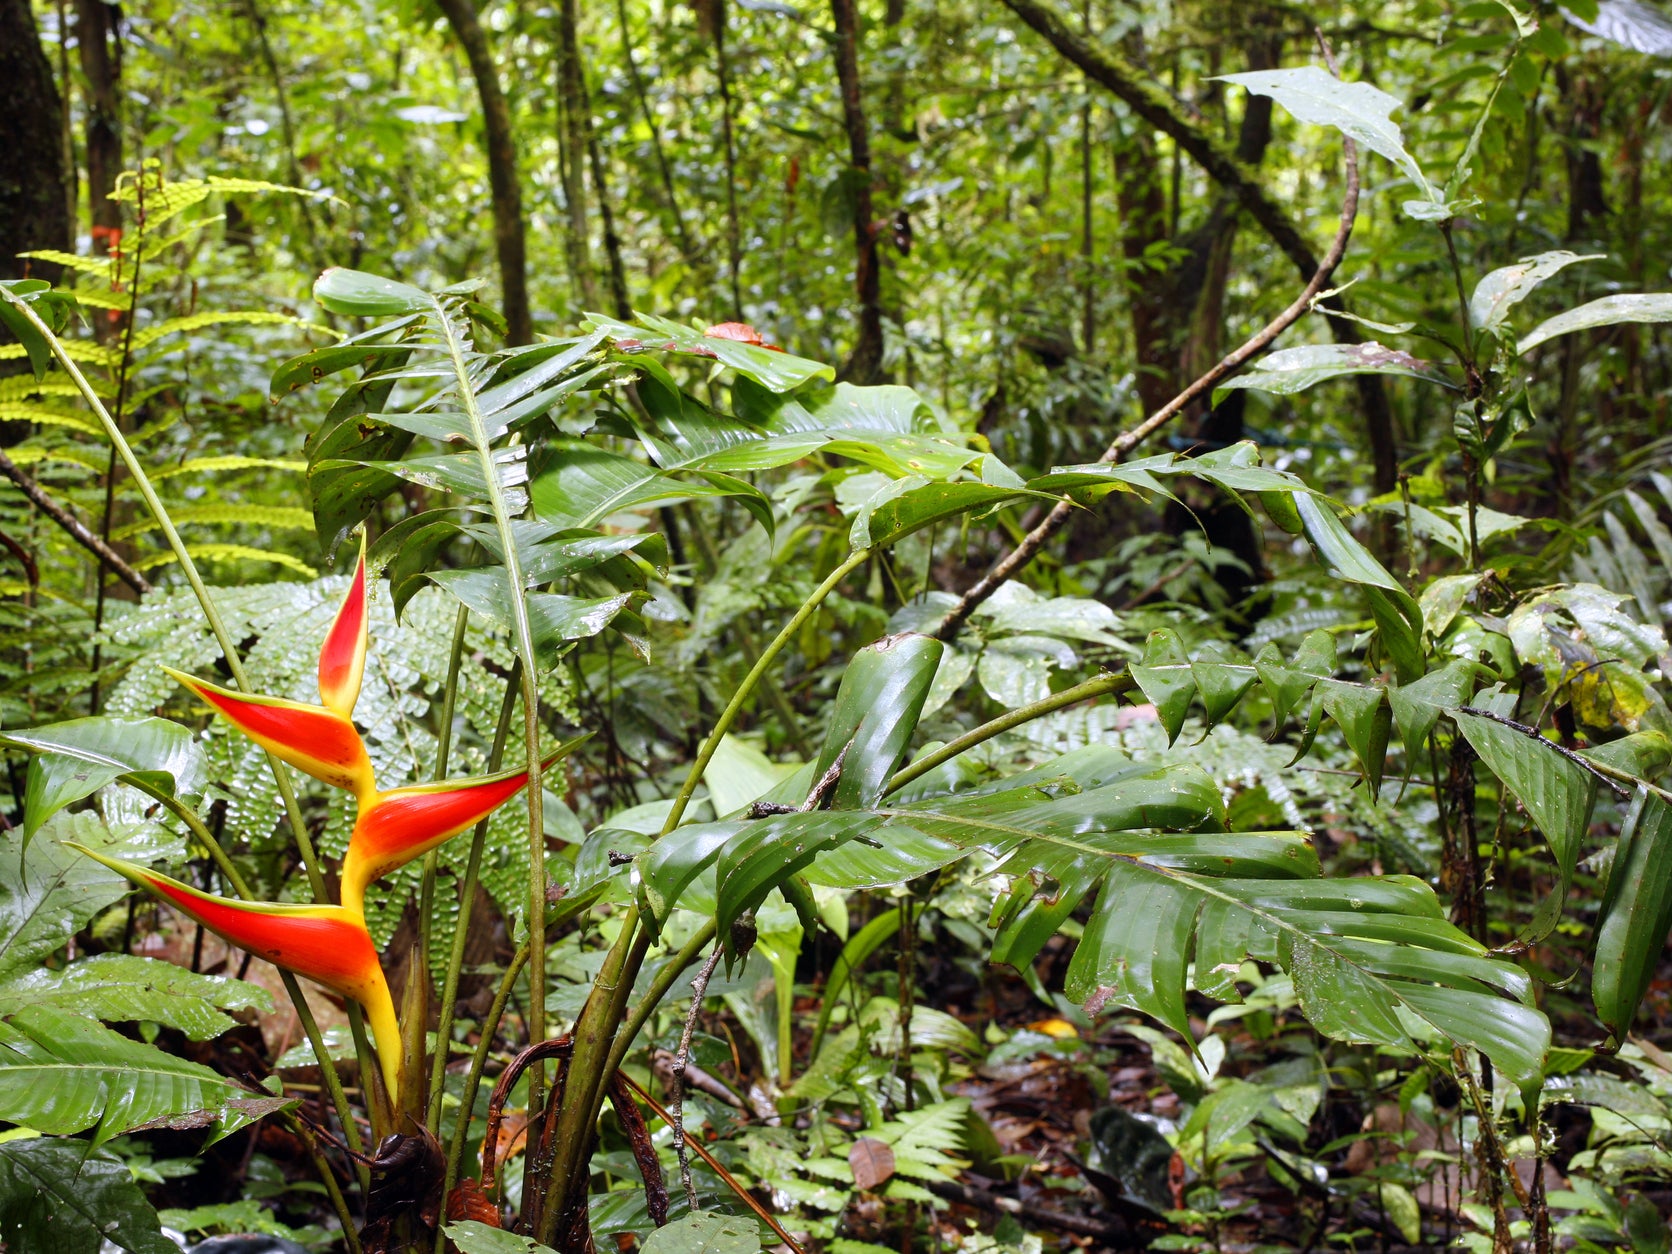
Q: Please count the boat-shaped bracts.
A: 4